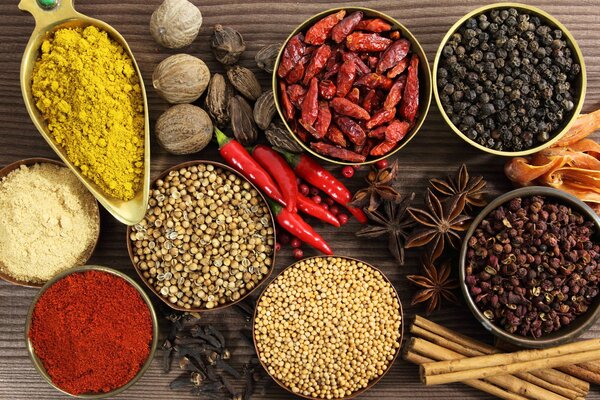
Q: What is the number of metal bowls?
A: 7